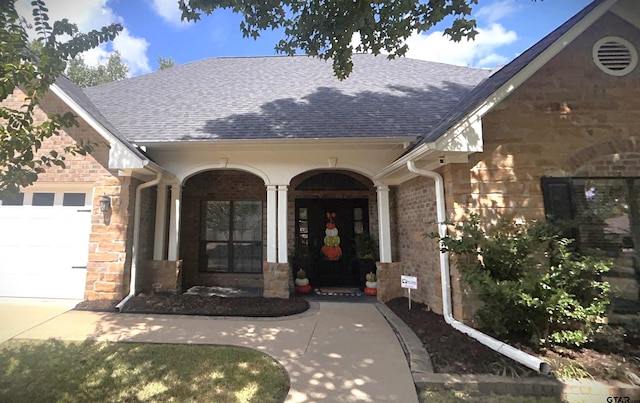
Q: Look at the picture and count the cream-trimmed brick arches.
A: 2